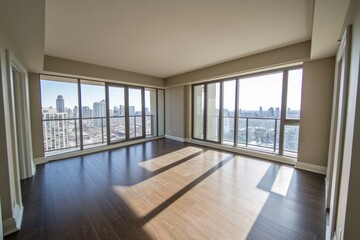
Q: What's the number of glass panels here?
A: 12